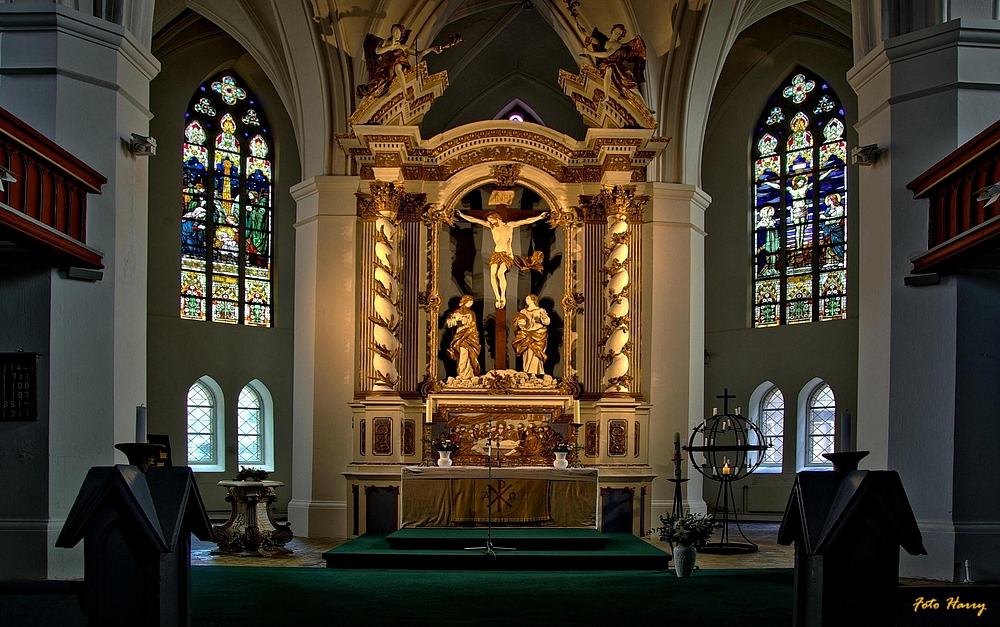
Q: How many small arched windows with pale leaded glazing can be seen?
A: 4